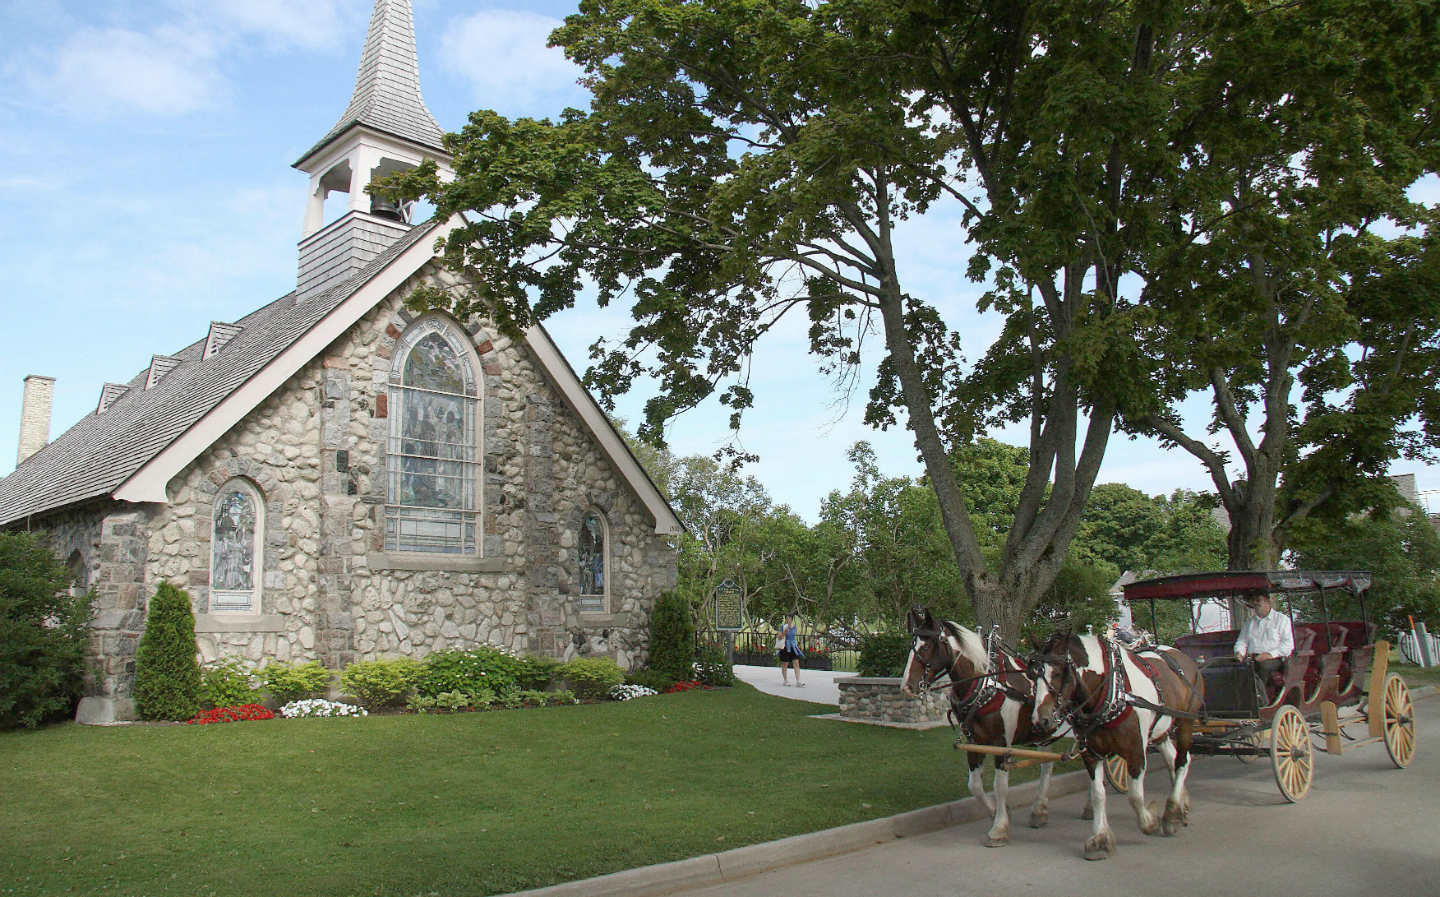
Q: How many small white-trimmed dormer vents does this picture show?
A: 3